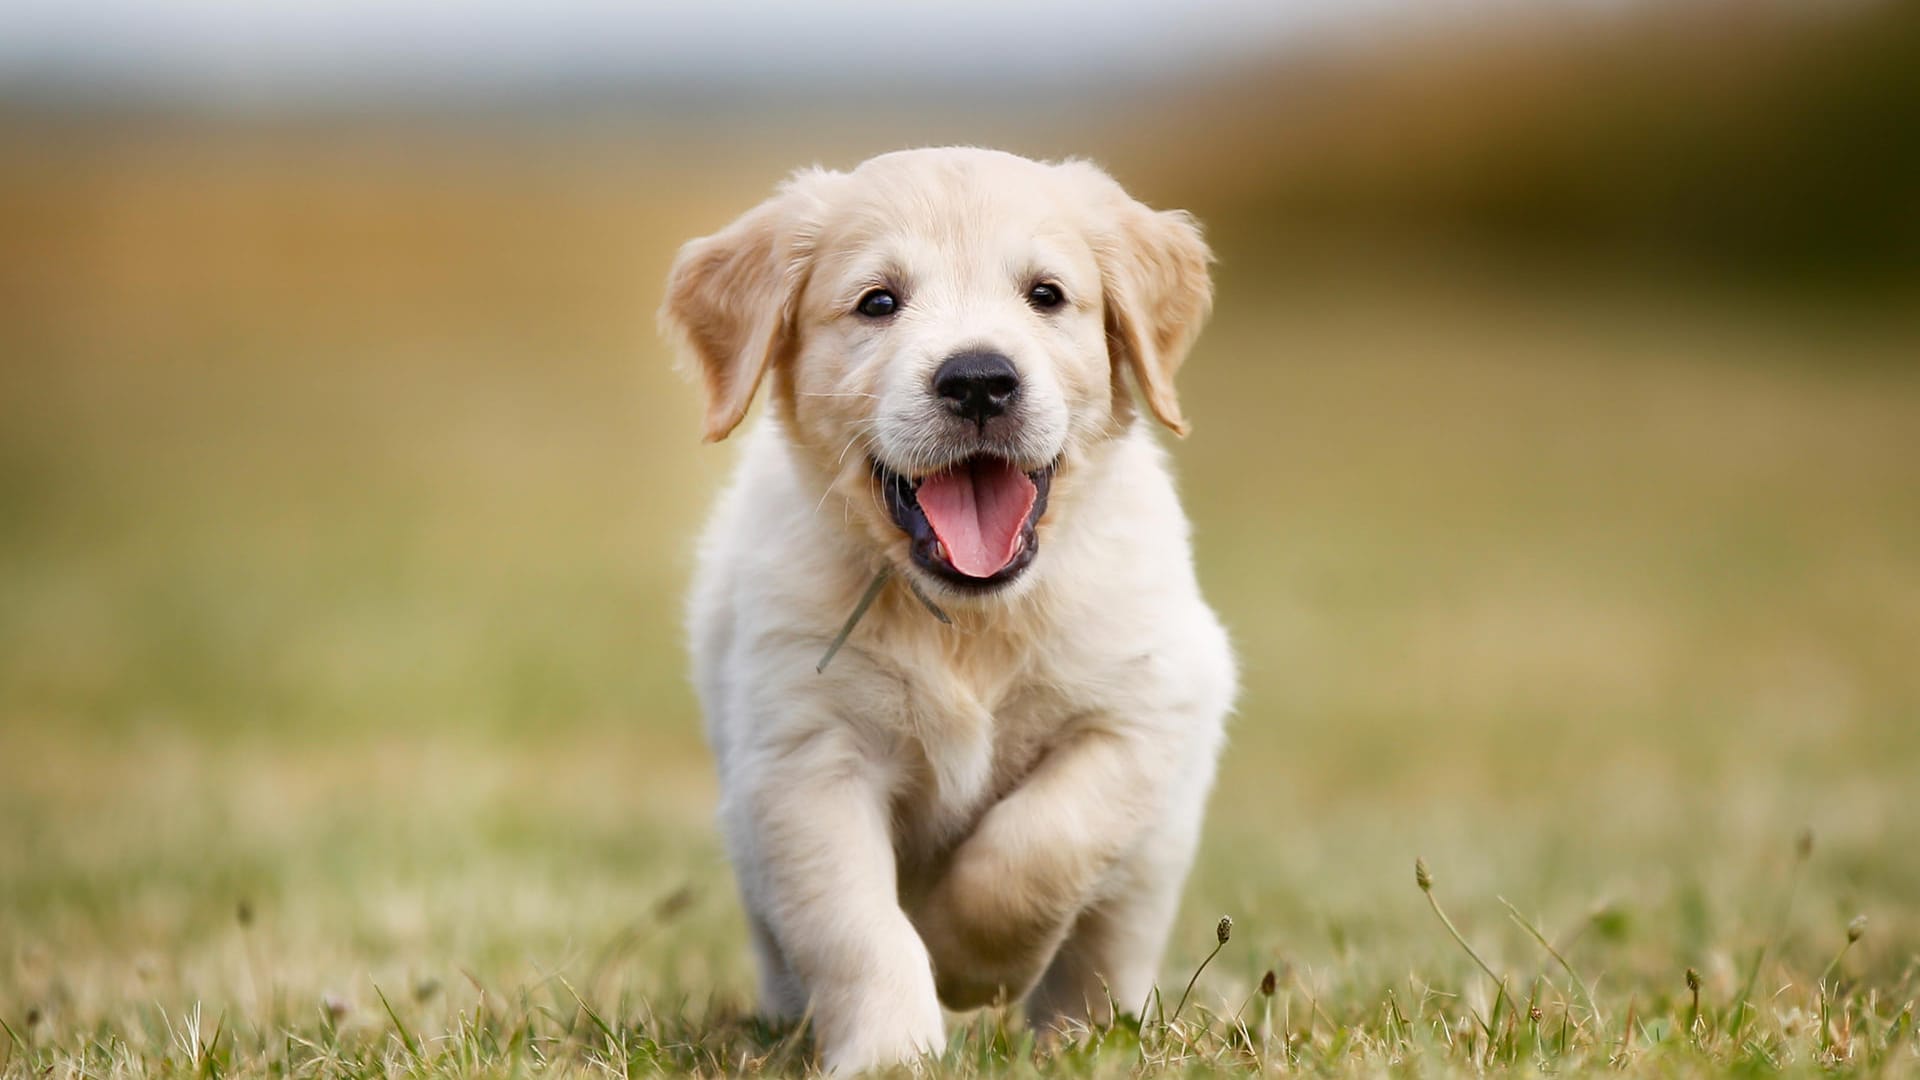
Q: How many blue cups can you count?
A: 0